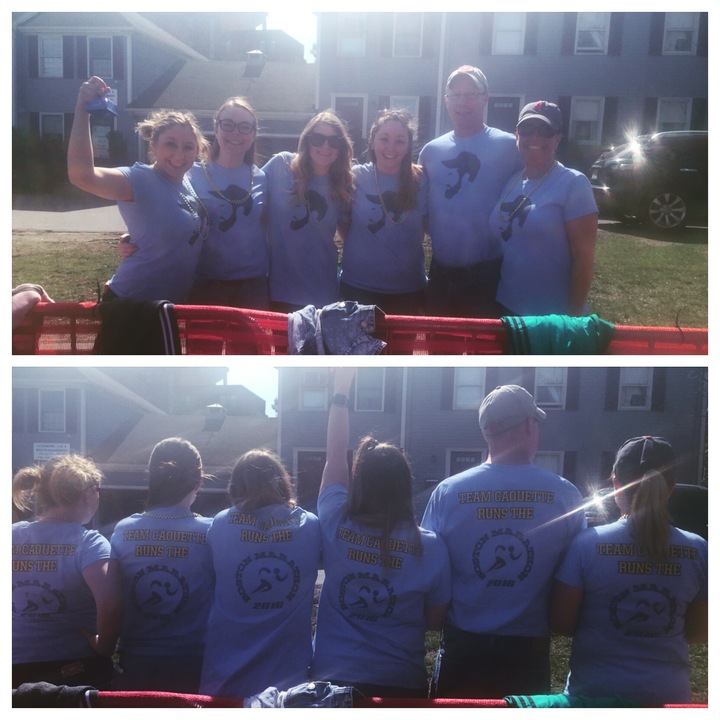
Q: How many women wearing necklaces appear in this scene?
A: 5